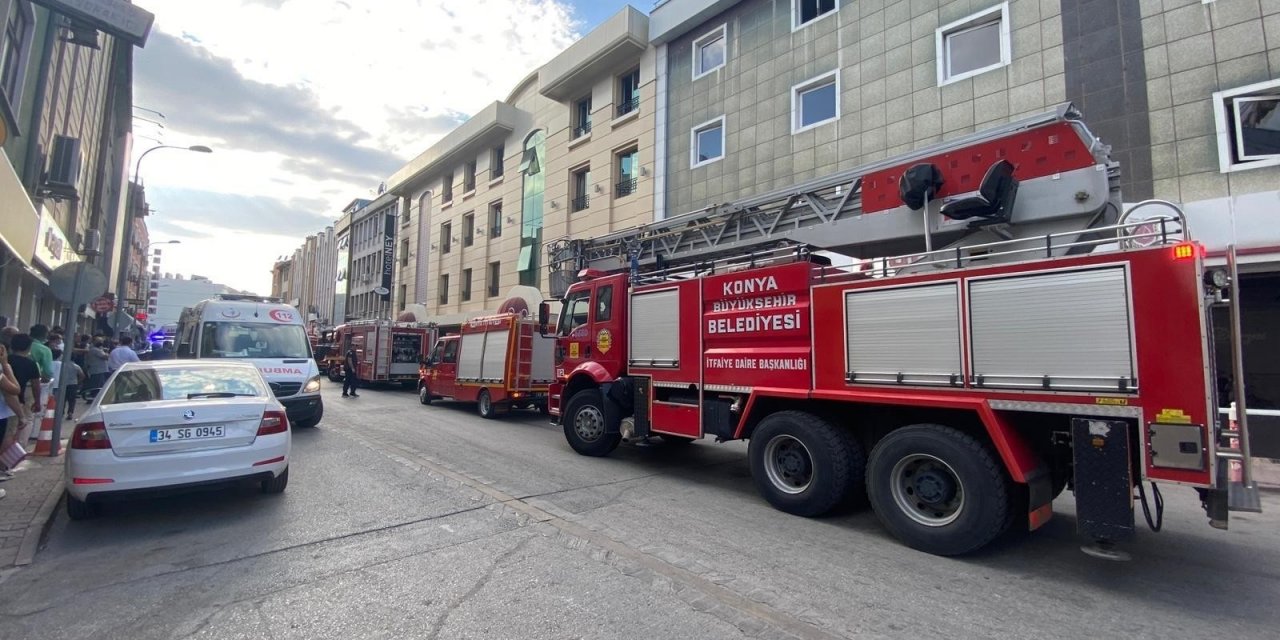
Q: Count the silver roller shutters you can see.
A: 6